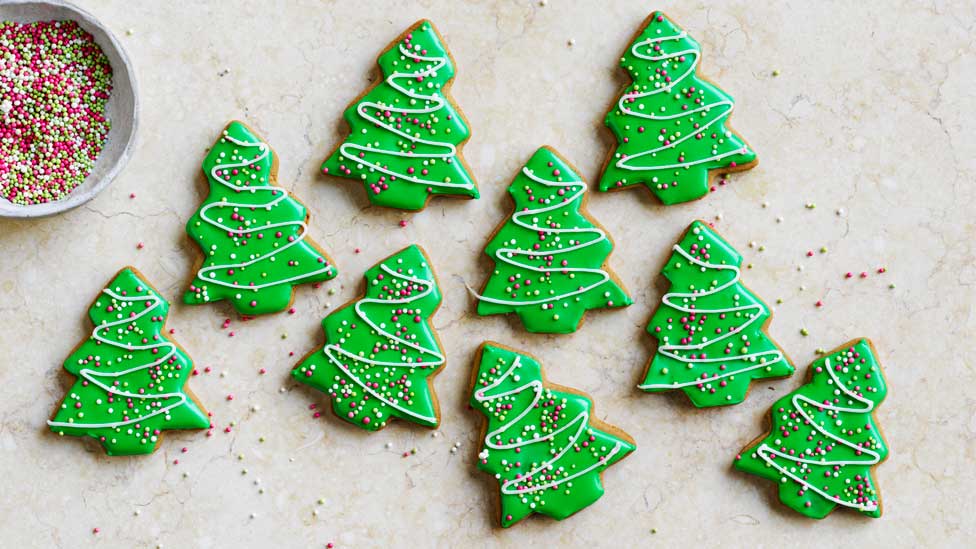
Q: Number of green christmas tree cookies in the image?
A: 9